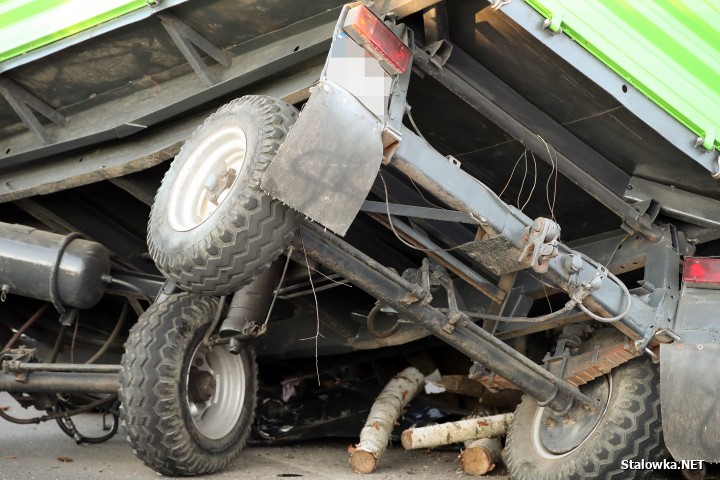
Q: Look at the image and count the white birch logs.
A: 3